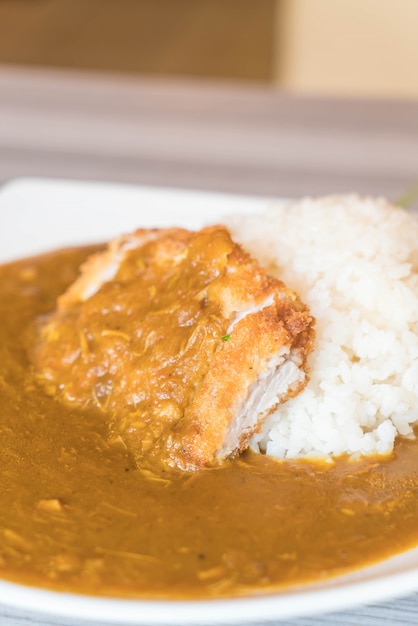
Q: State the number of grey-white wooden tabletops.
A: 1